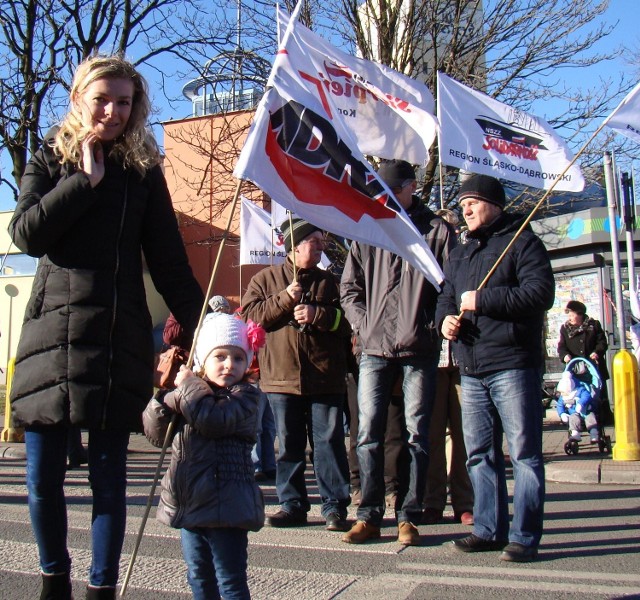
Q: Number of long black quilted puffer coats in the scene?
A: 1